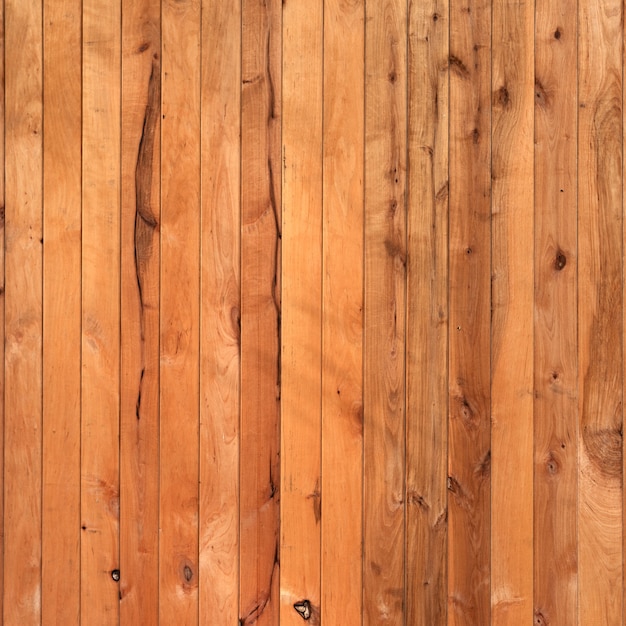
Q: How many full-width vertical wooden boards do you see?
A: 15